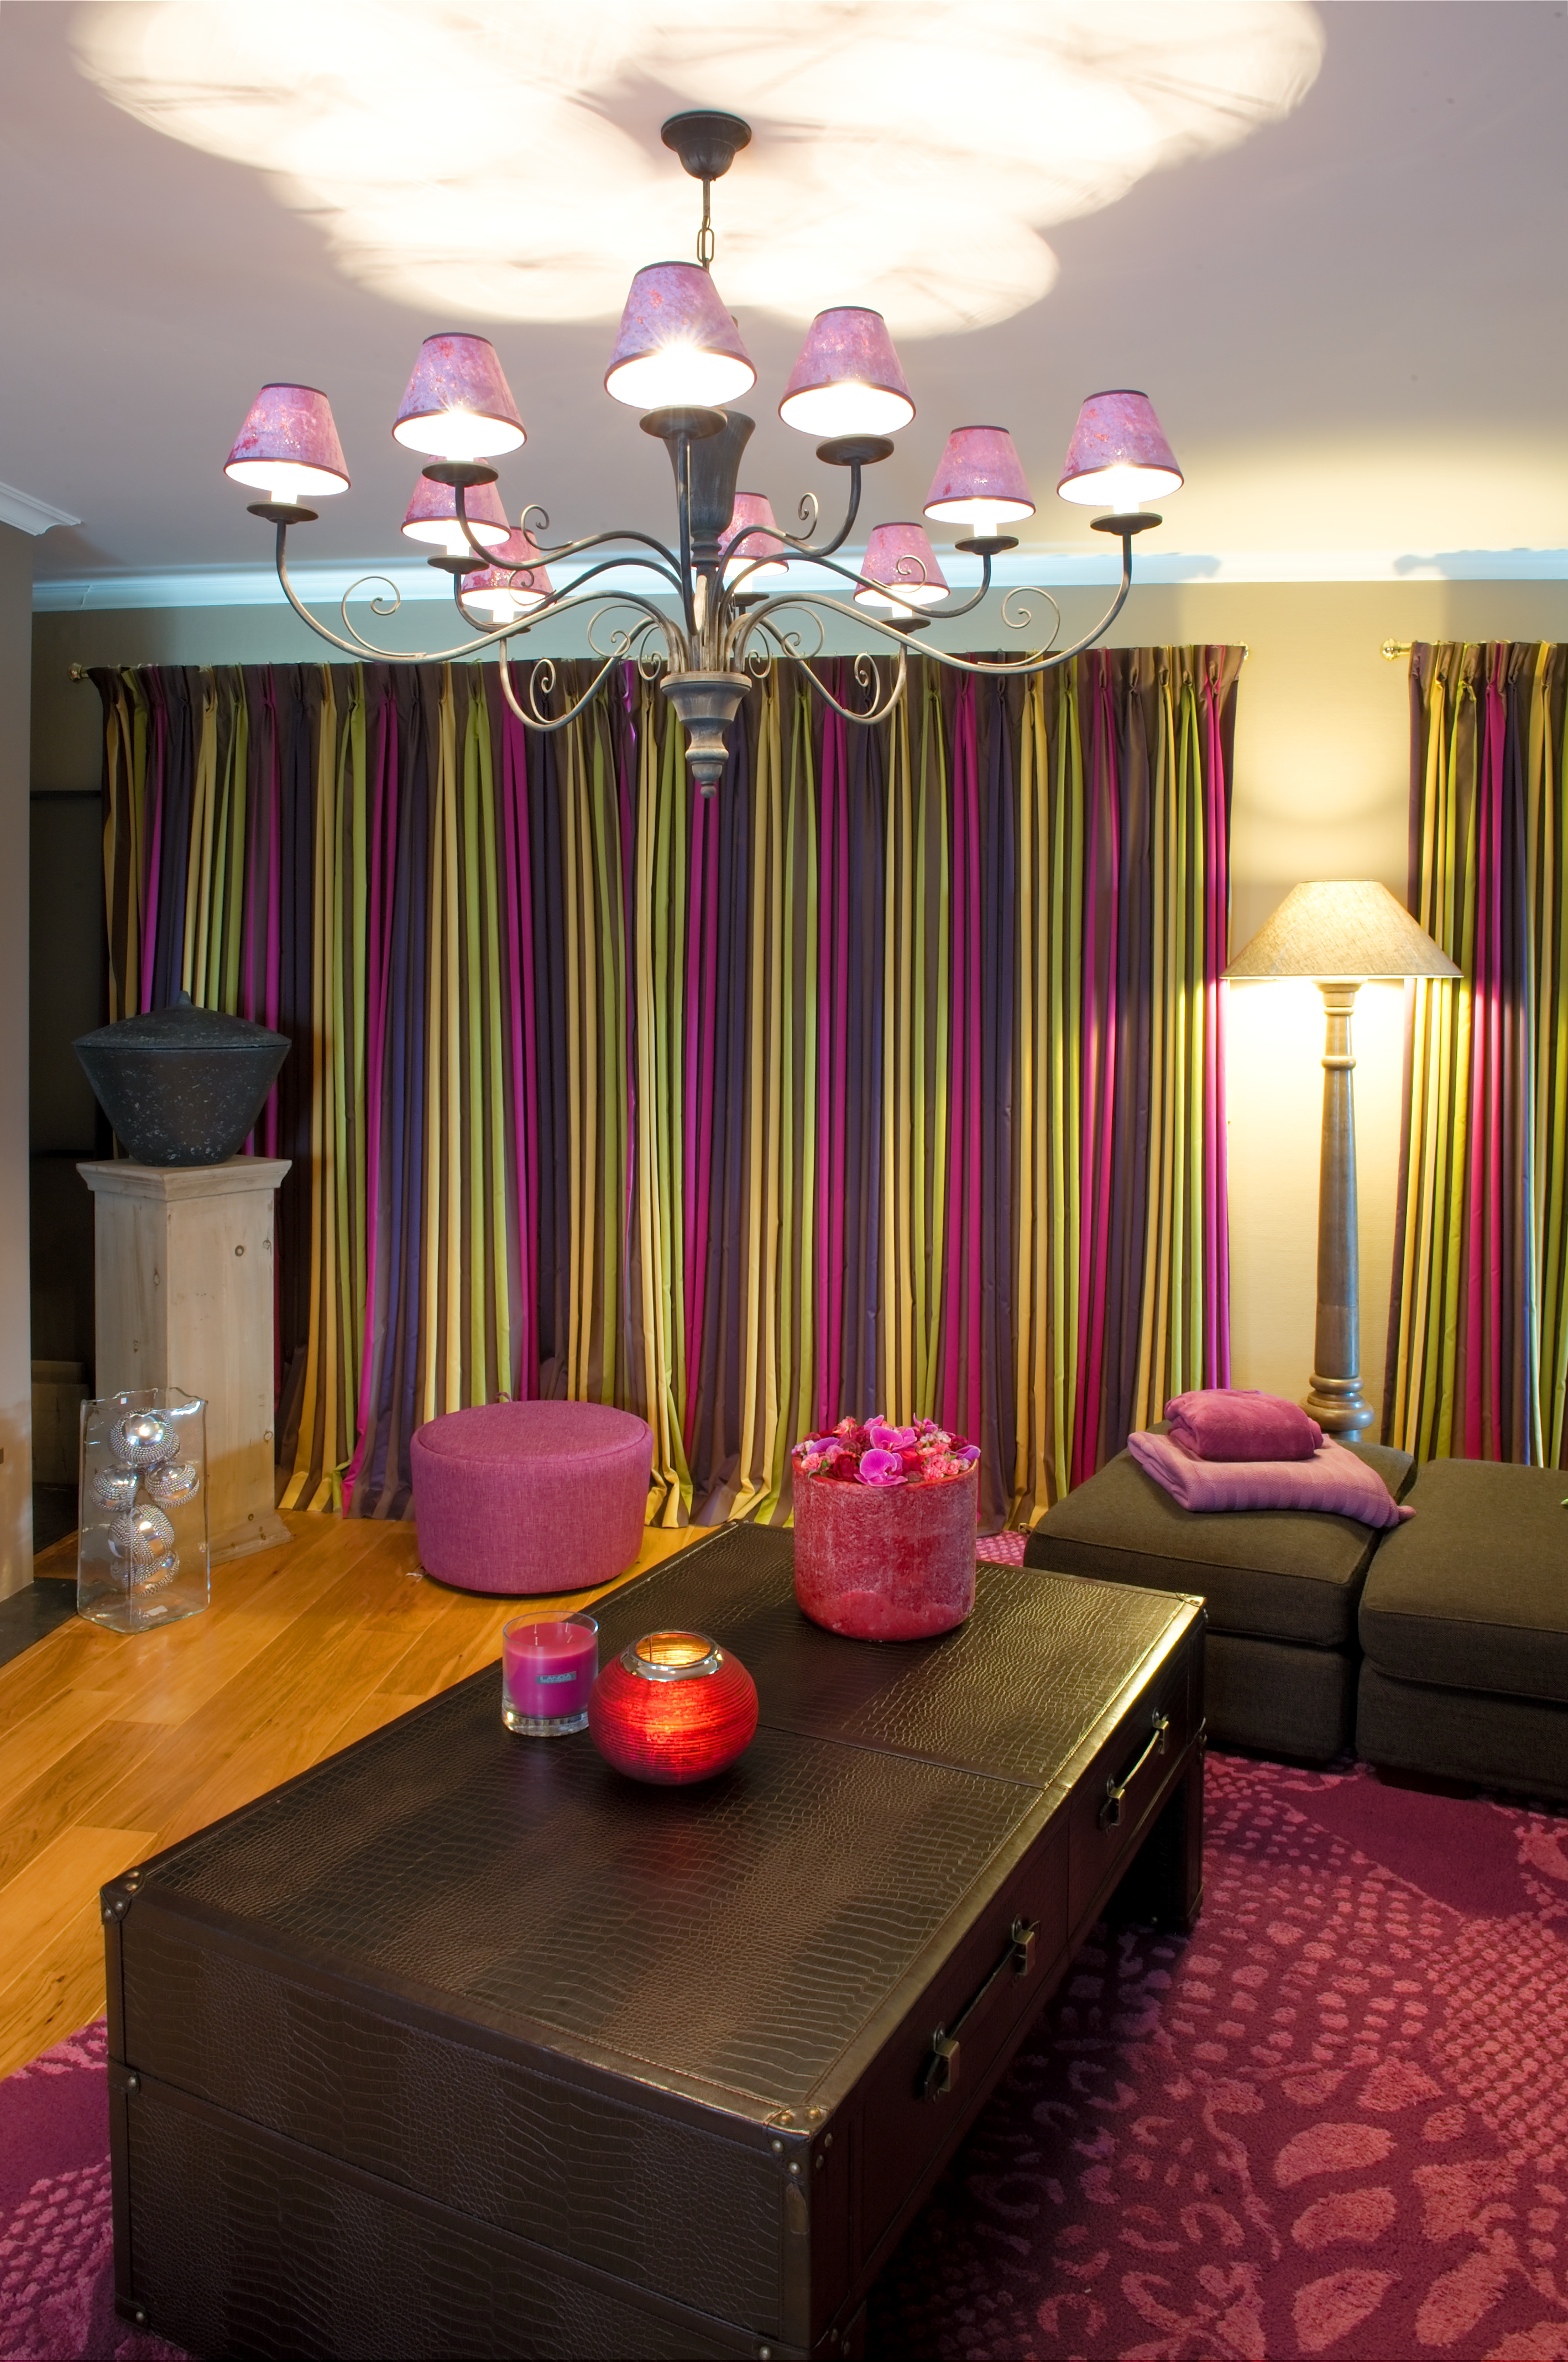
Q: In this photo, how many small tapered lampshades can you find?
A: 10